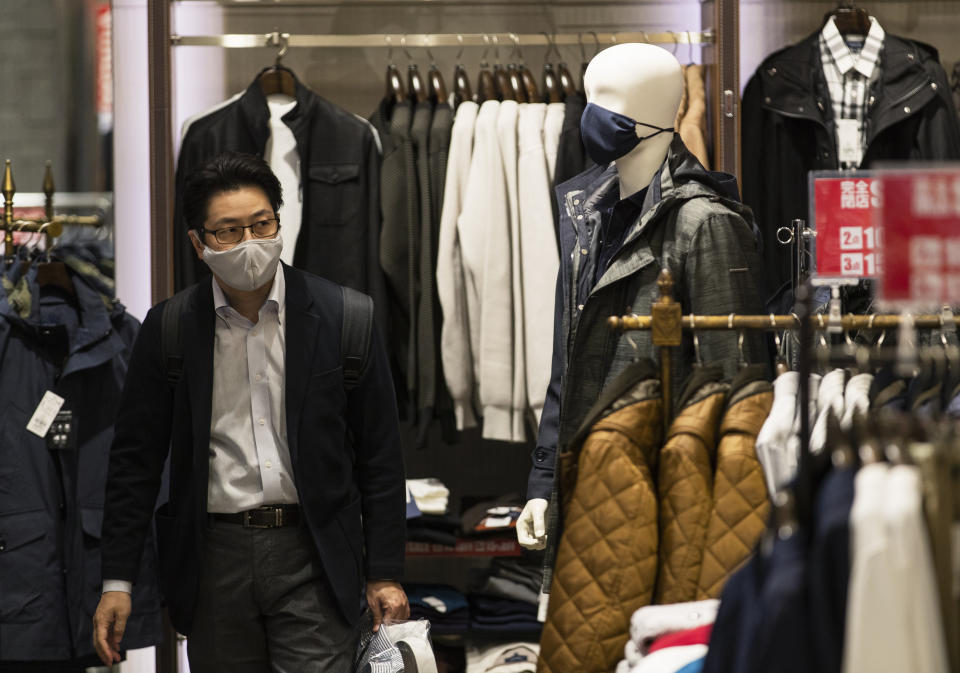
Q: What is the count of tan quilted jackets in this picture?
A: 3